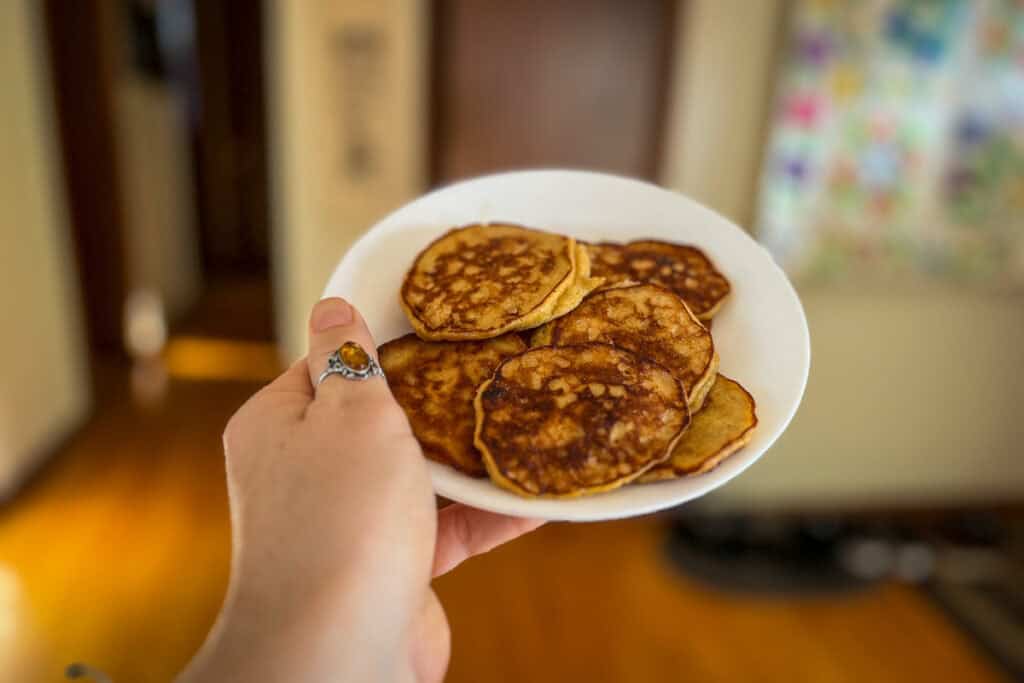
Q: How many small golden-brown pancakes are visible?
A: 6